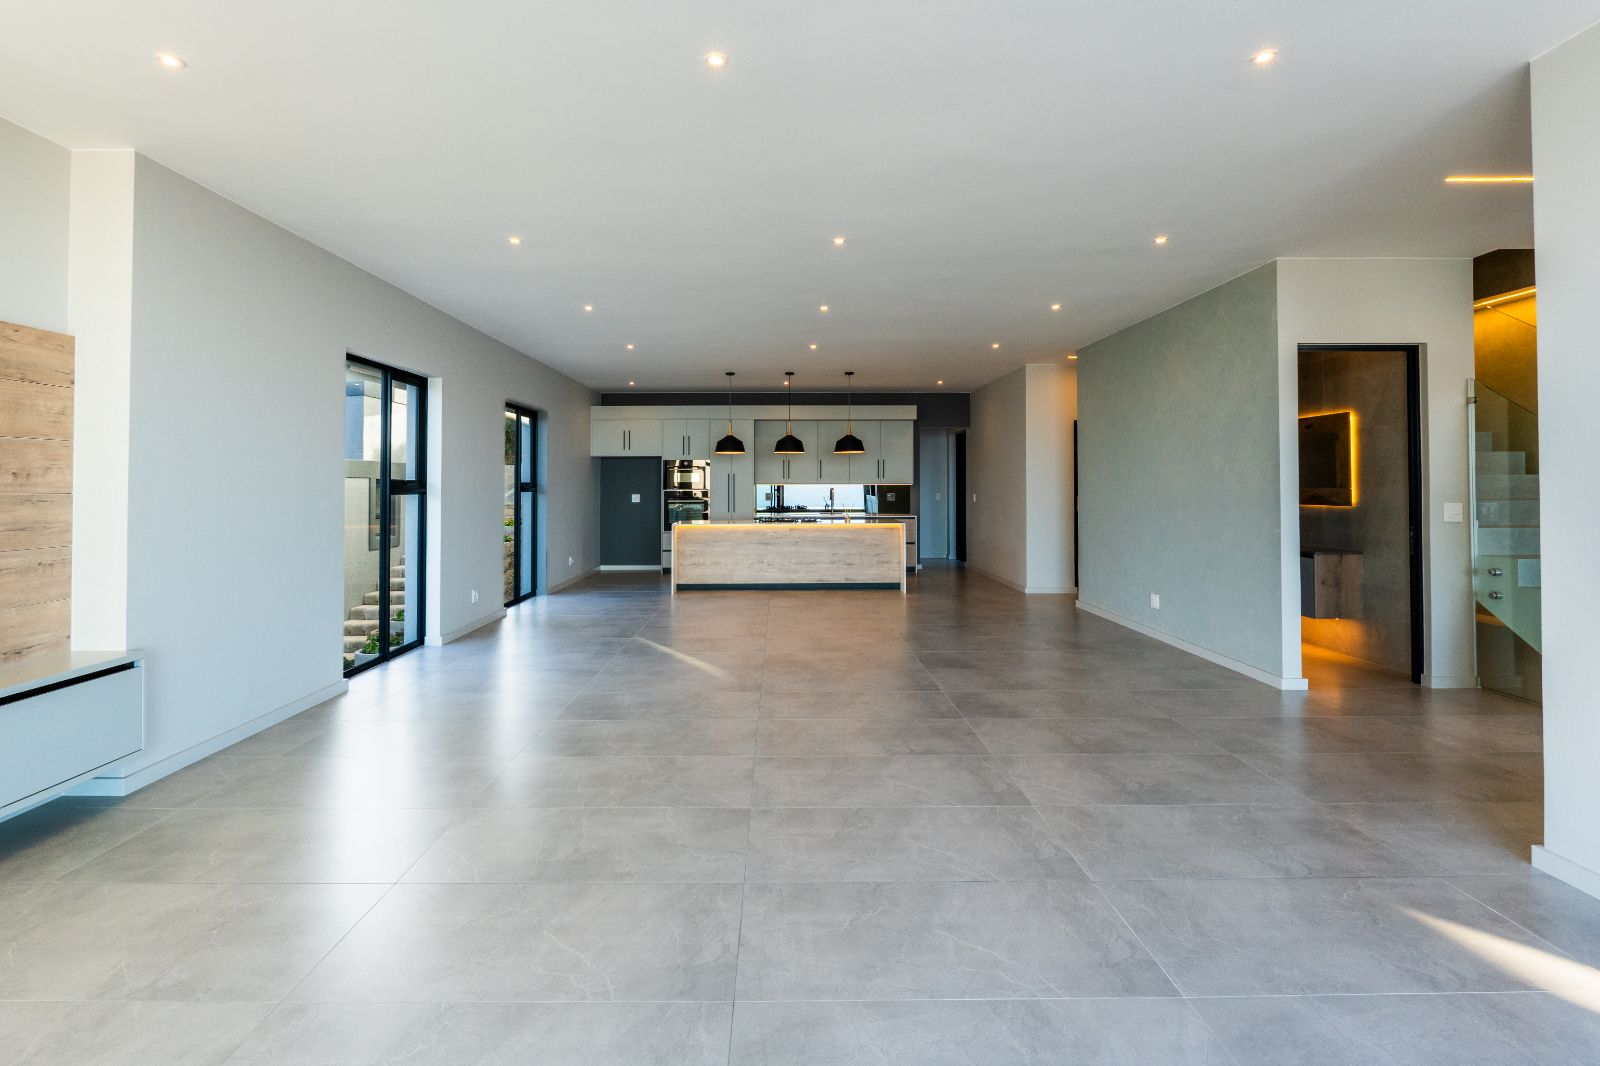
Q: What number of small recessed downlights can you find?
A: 15